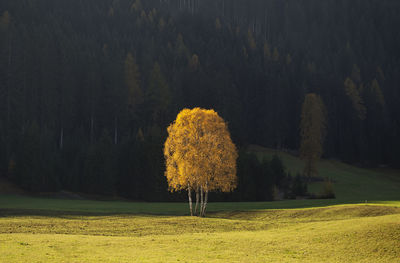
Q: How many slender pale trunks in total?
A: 4